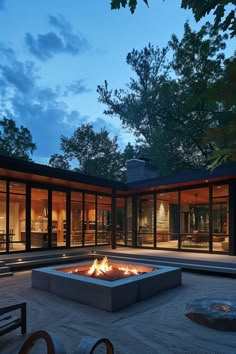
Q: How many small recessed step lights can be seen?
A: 3